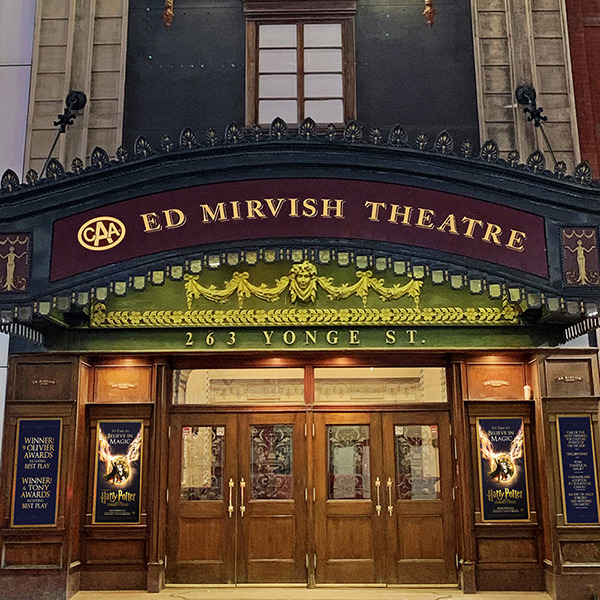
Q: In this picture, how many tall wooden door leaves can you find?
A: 4